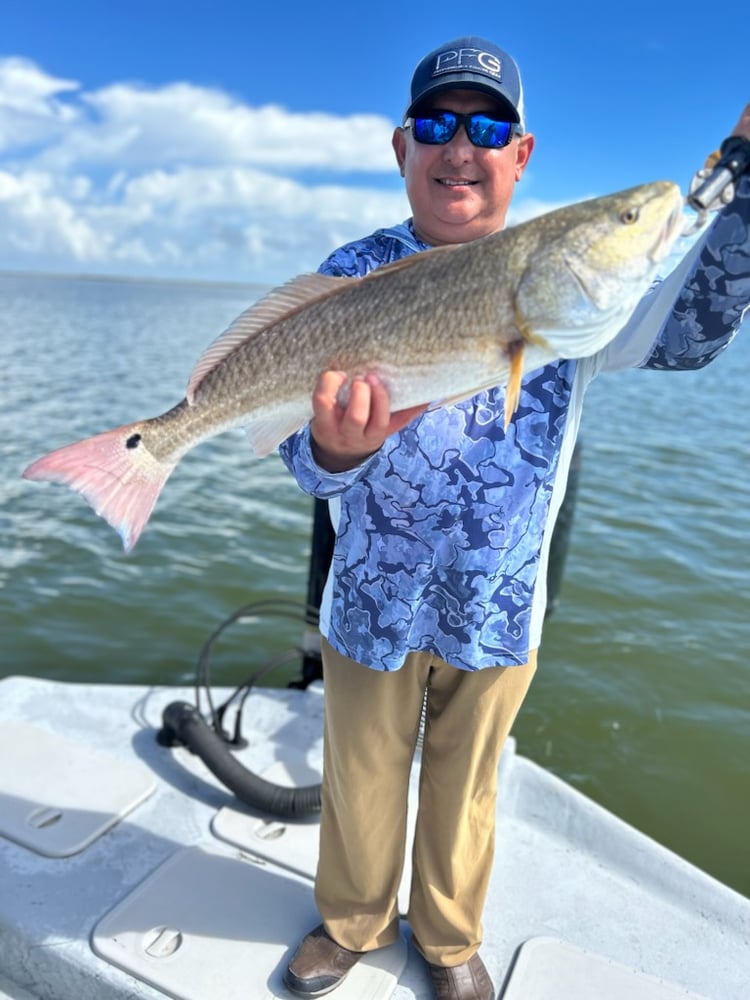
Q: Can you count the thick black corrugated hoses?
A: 1